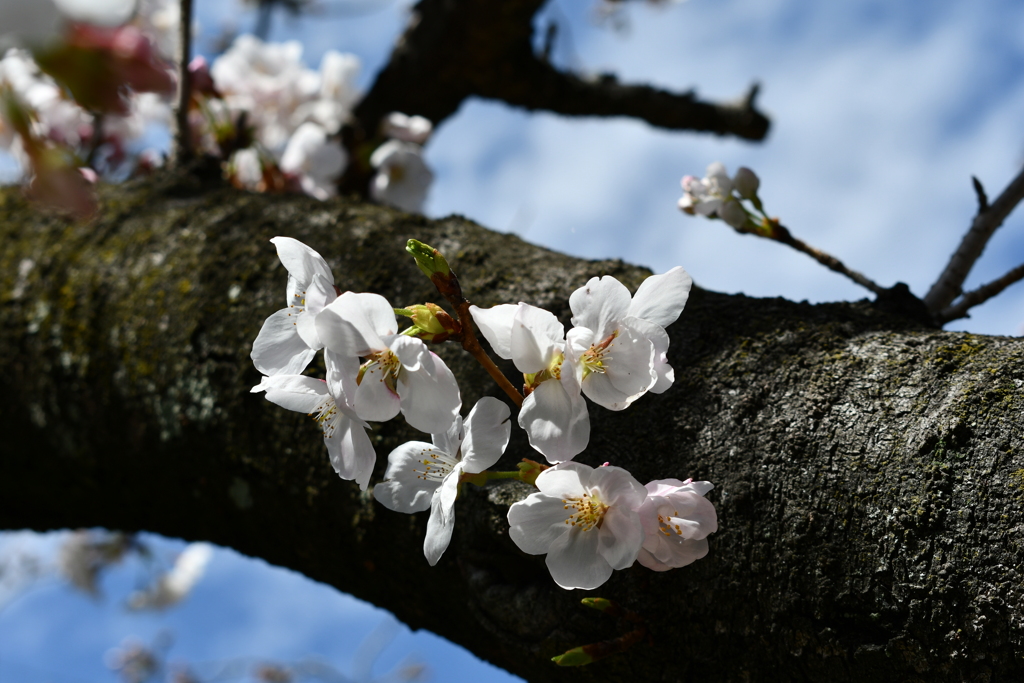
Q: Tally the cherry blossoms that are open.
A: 8